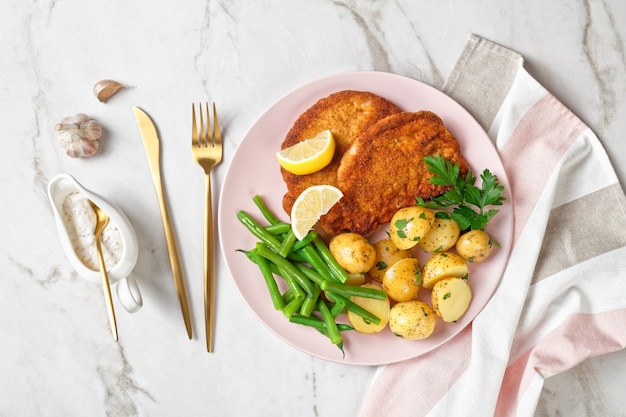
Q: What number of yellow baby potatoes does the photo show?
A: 10